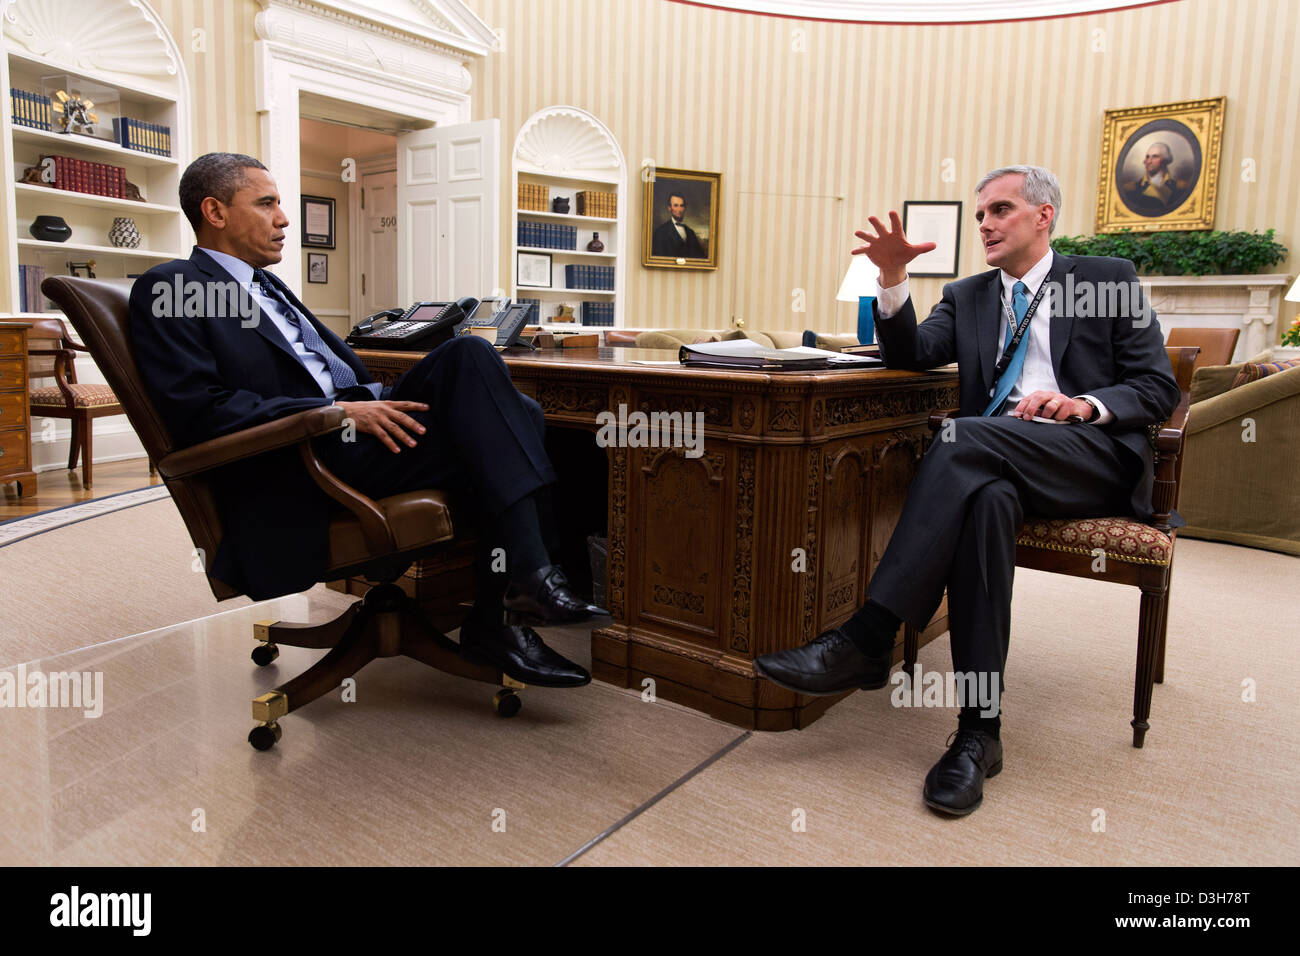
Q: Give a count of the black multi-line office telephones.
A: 2